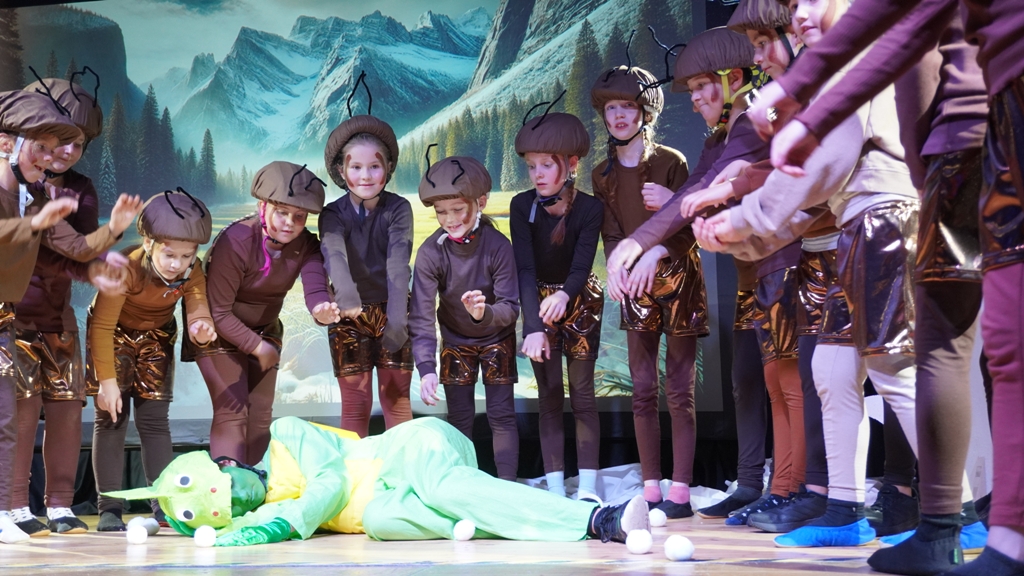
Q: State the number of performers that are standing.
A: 14